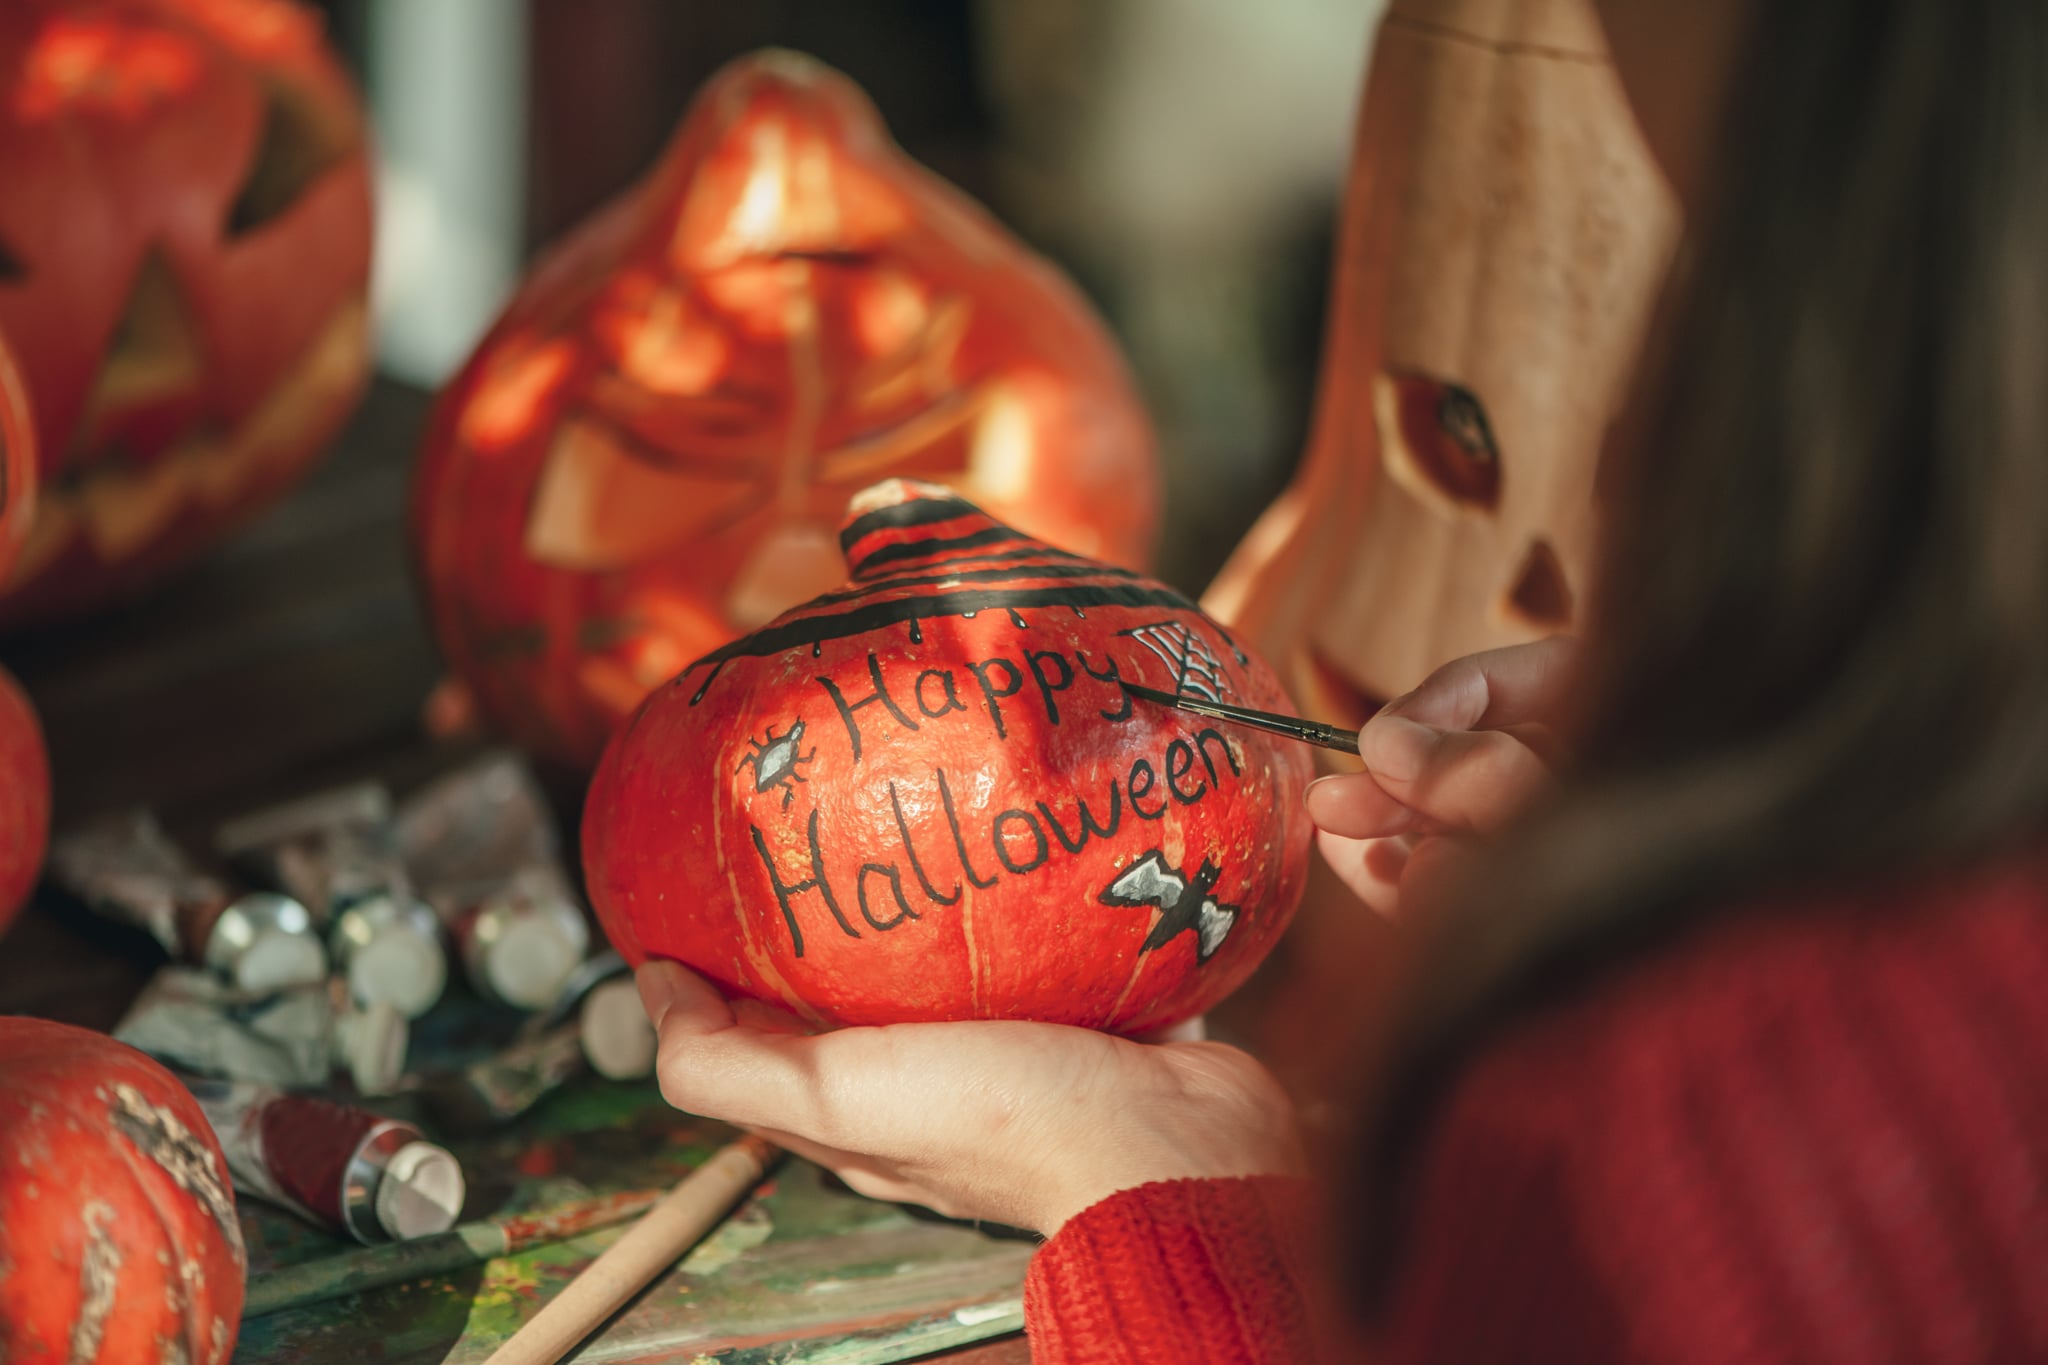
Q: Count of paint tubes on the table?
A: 6